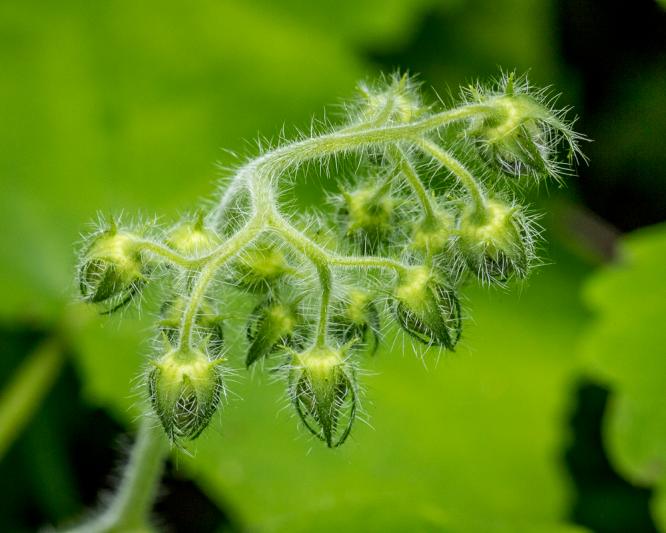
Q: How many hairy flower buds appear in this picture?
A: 14